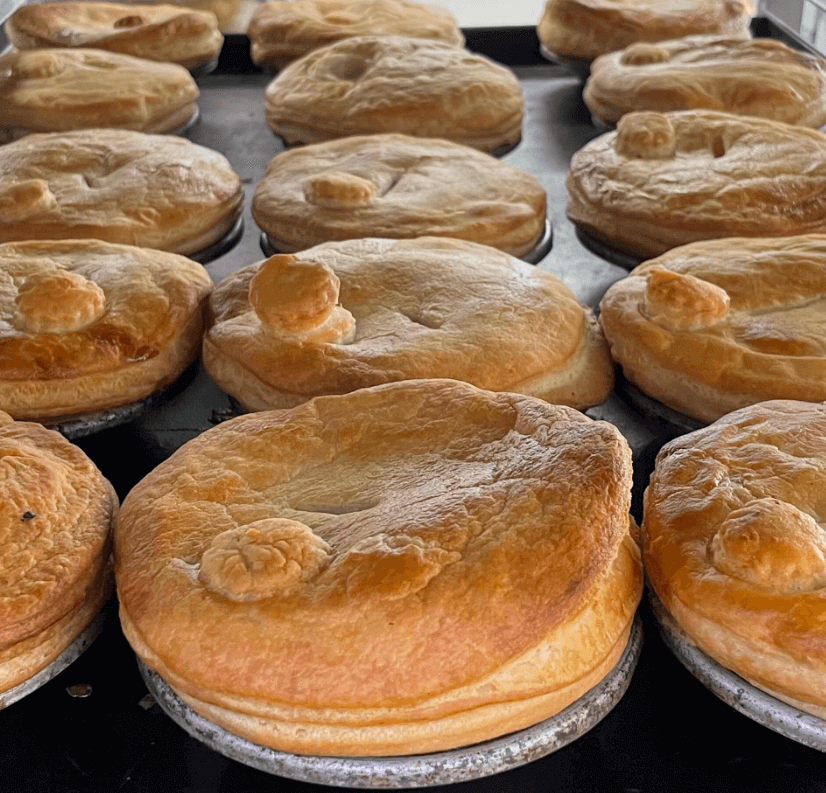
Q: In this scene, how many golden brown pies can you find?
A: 15